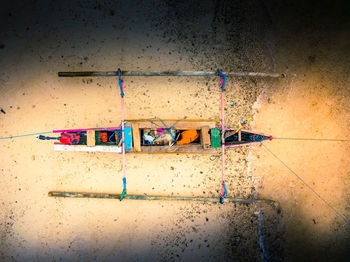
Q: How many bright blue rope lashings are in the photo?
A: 4